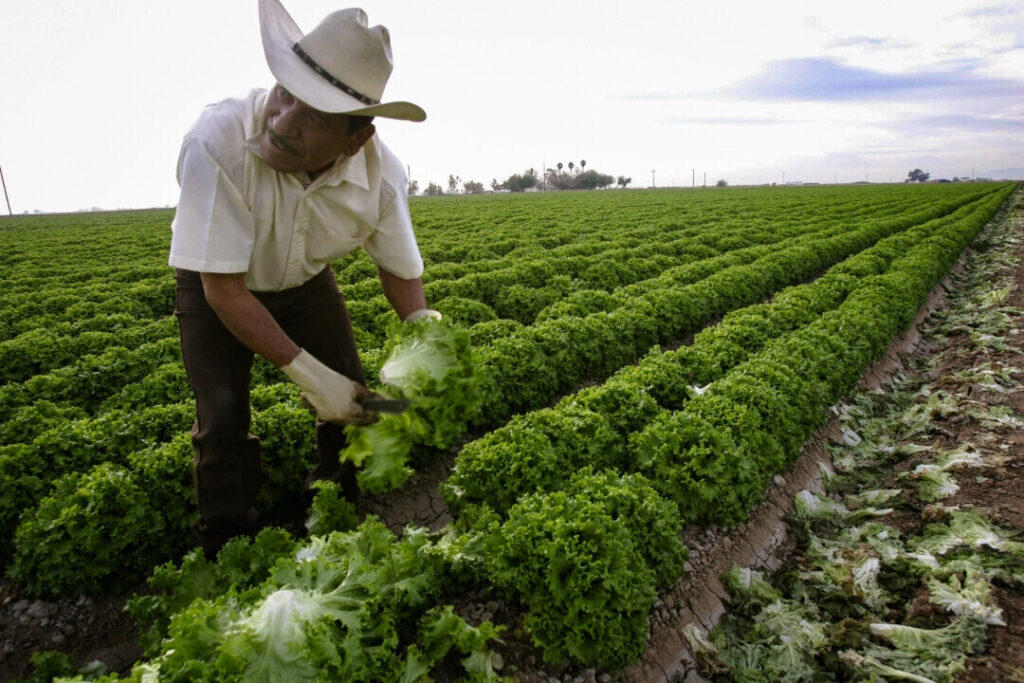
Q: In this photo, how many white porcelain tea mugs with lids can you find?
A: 0